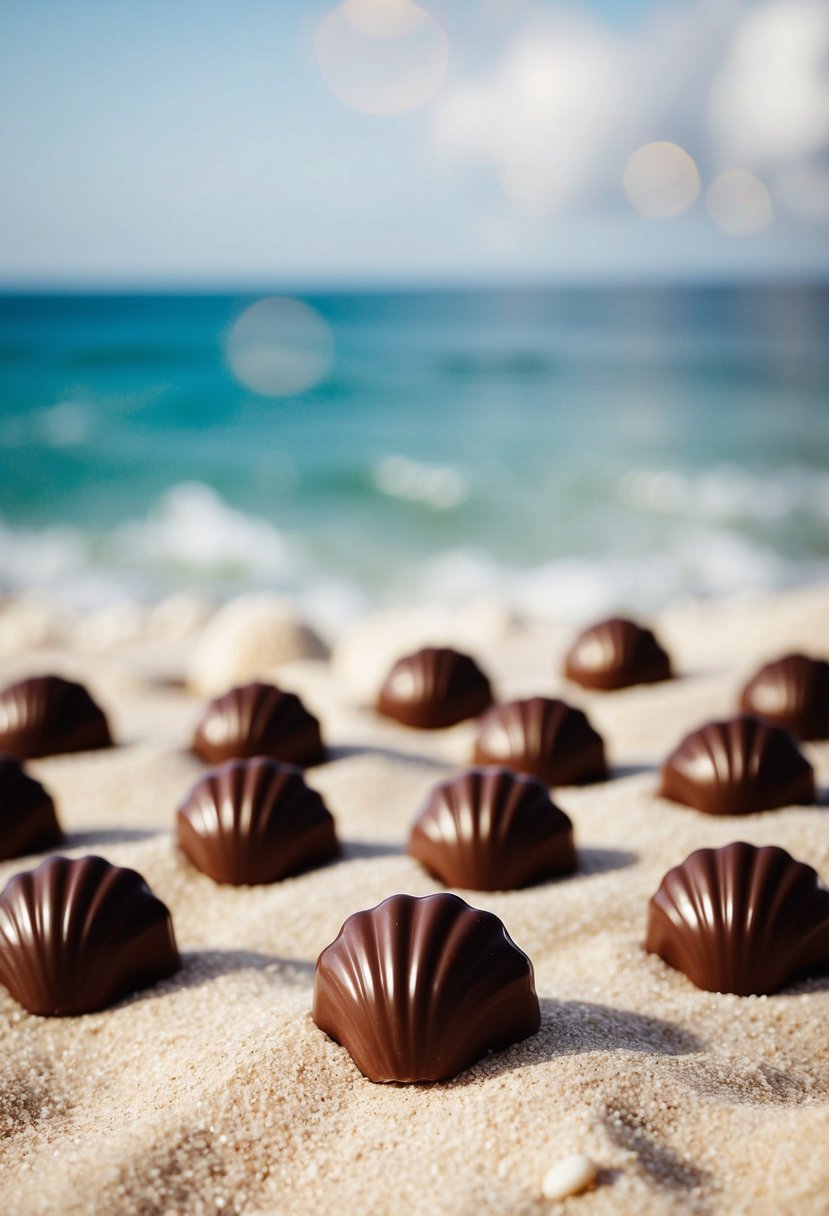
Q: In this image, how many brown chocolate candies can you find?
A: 13